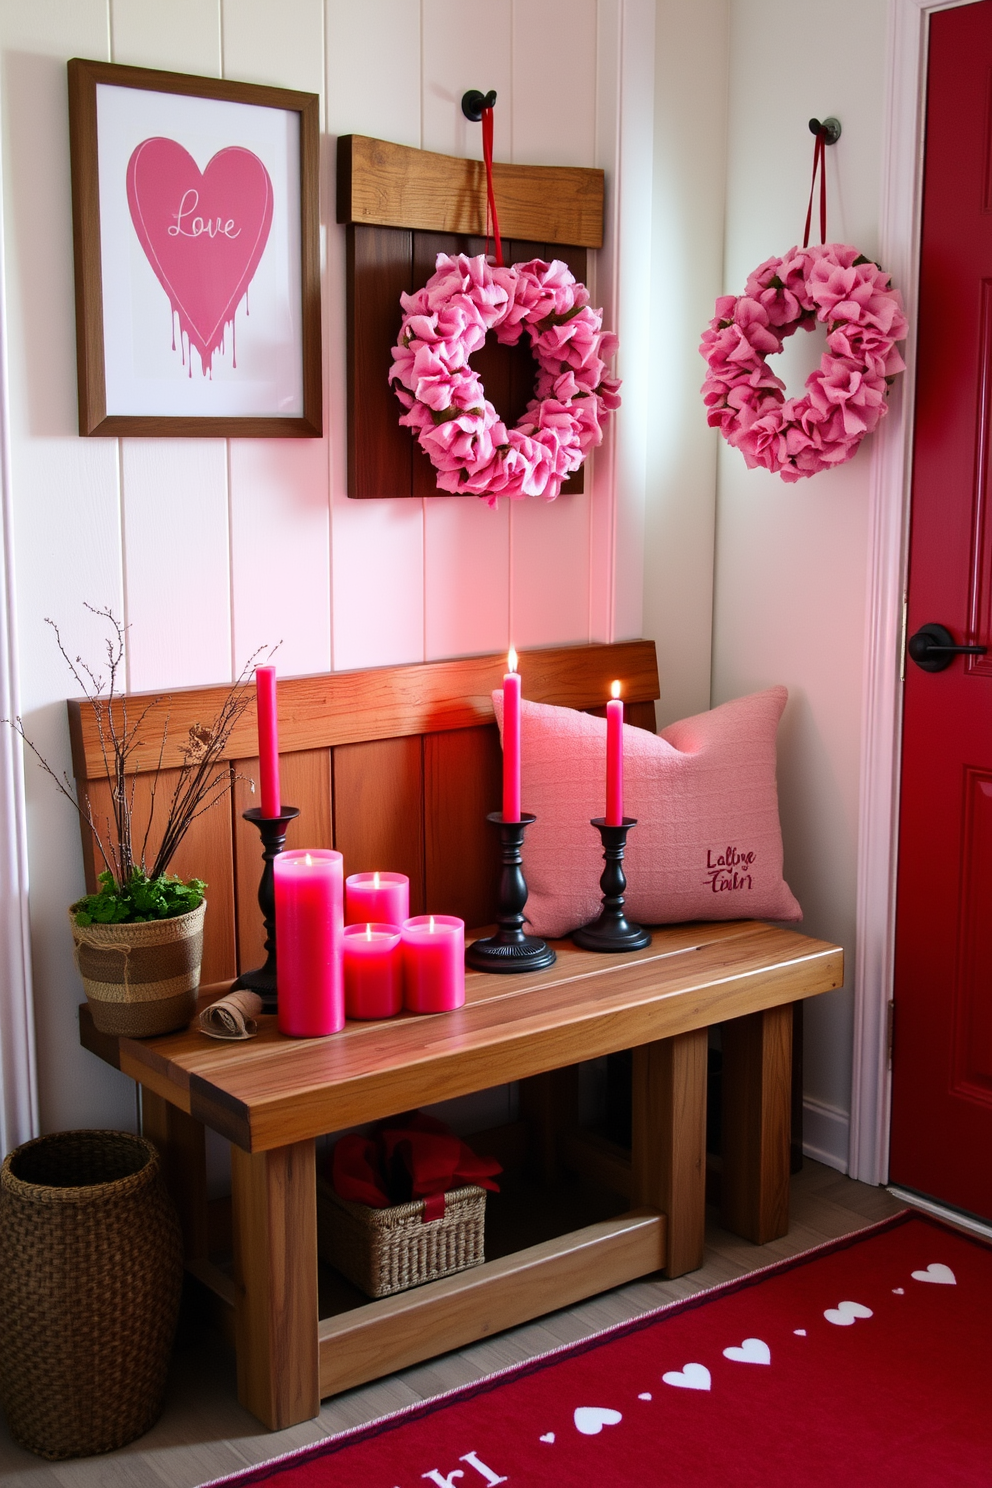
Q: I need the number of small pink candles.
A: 3